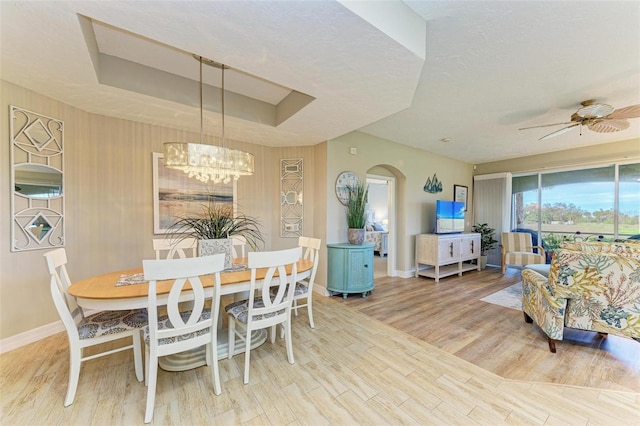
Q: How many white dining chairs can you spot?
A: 6